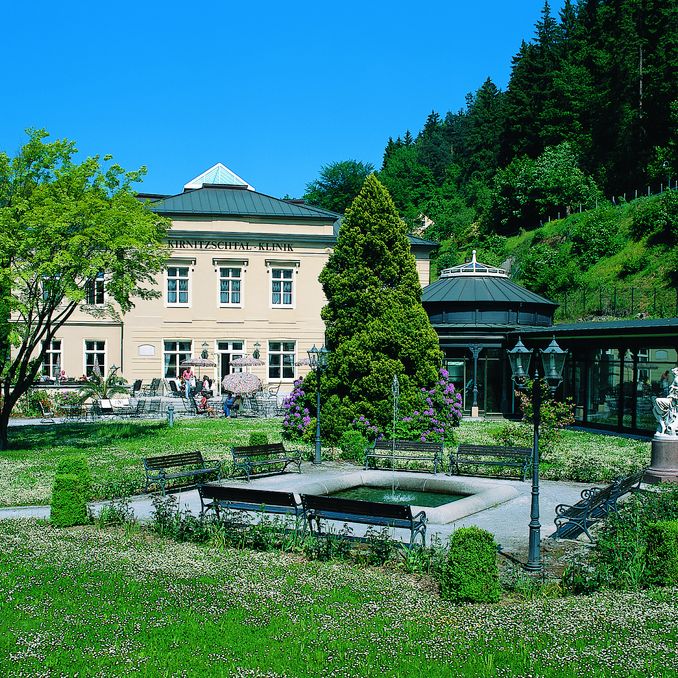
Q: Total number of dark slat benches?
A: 8